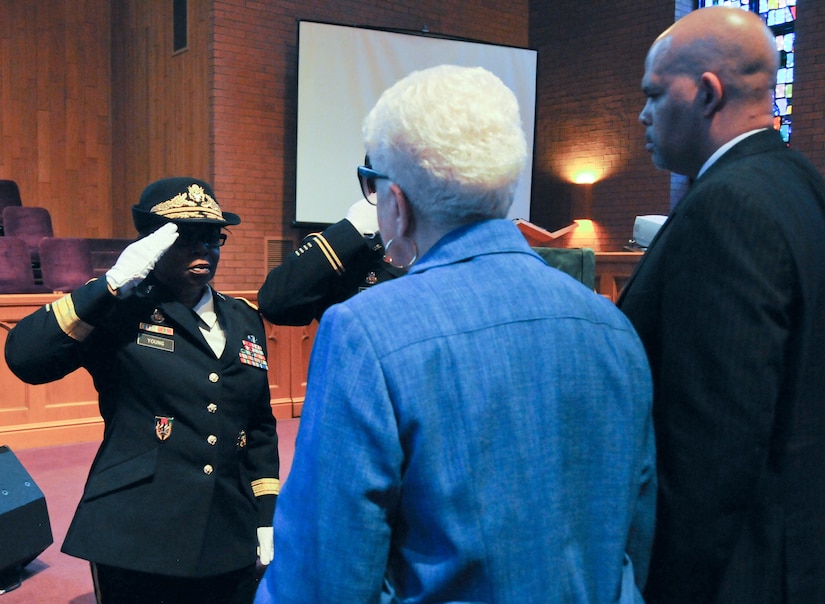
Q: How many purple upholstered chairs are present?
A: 4